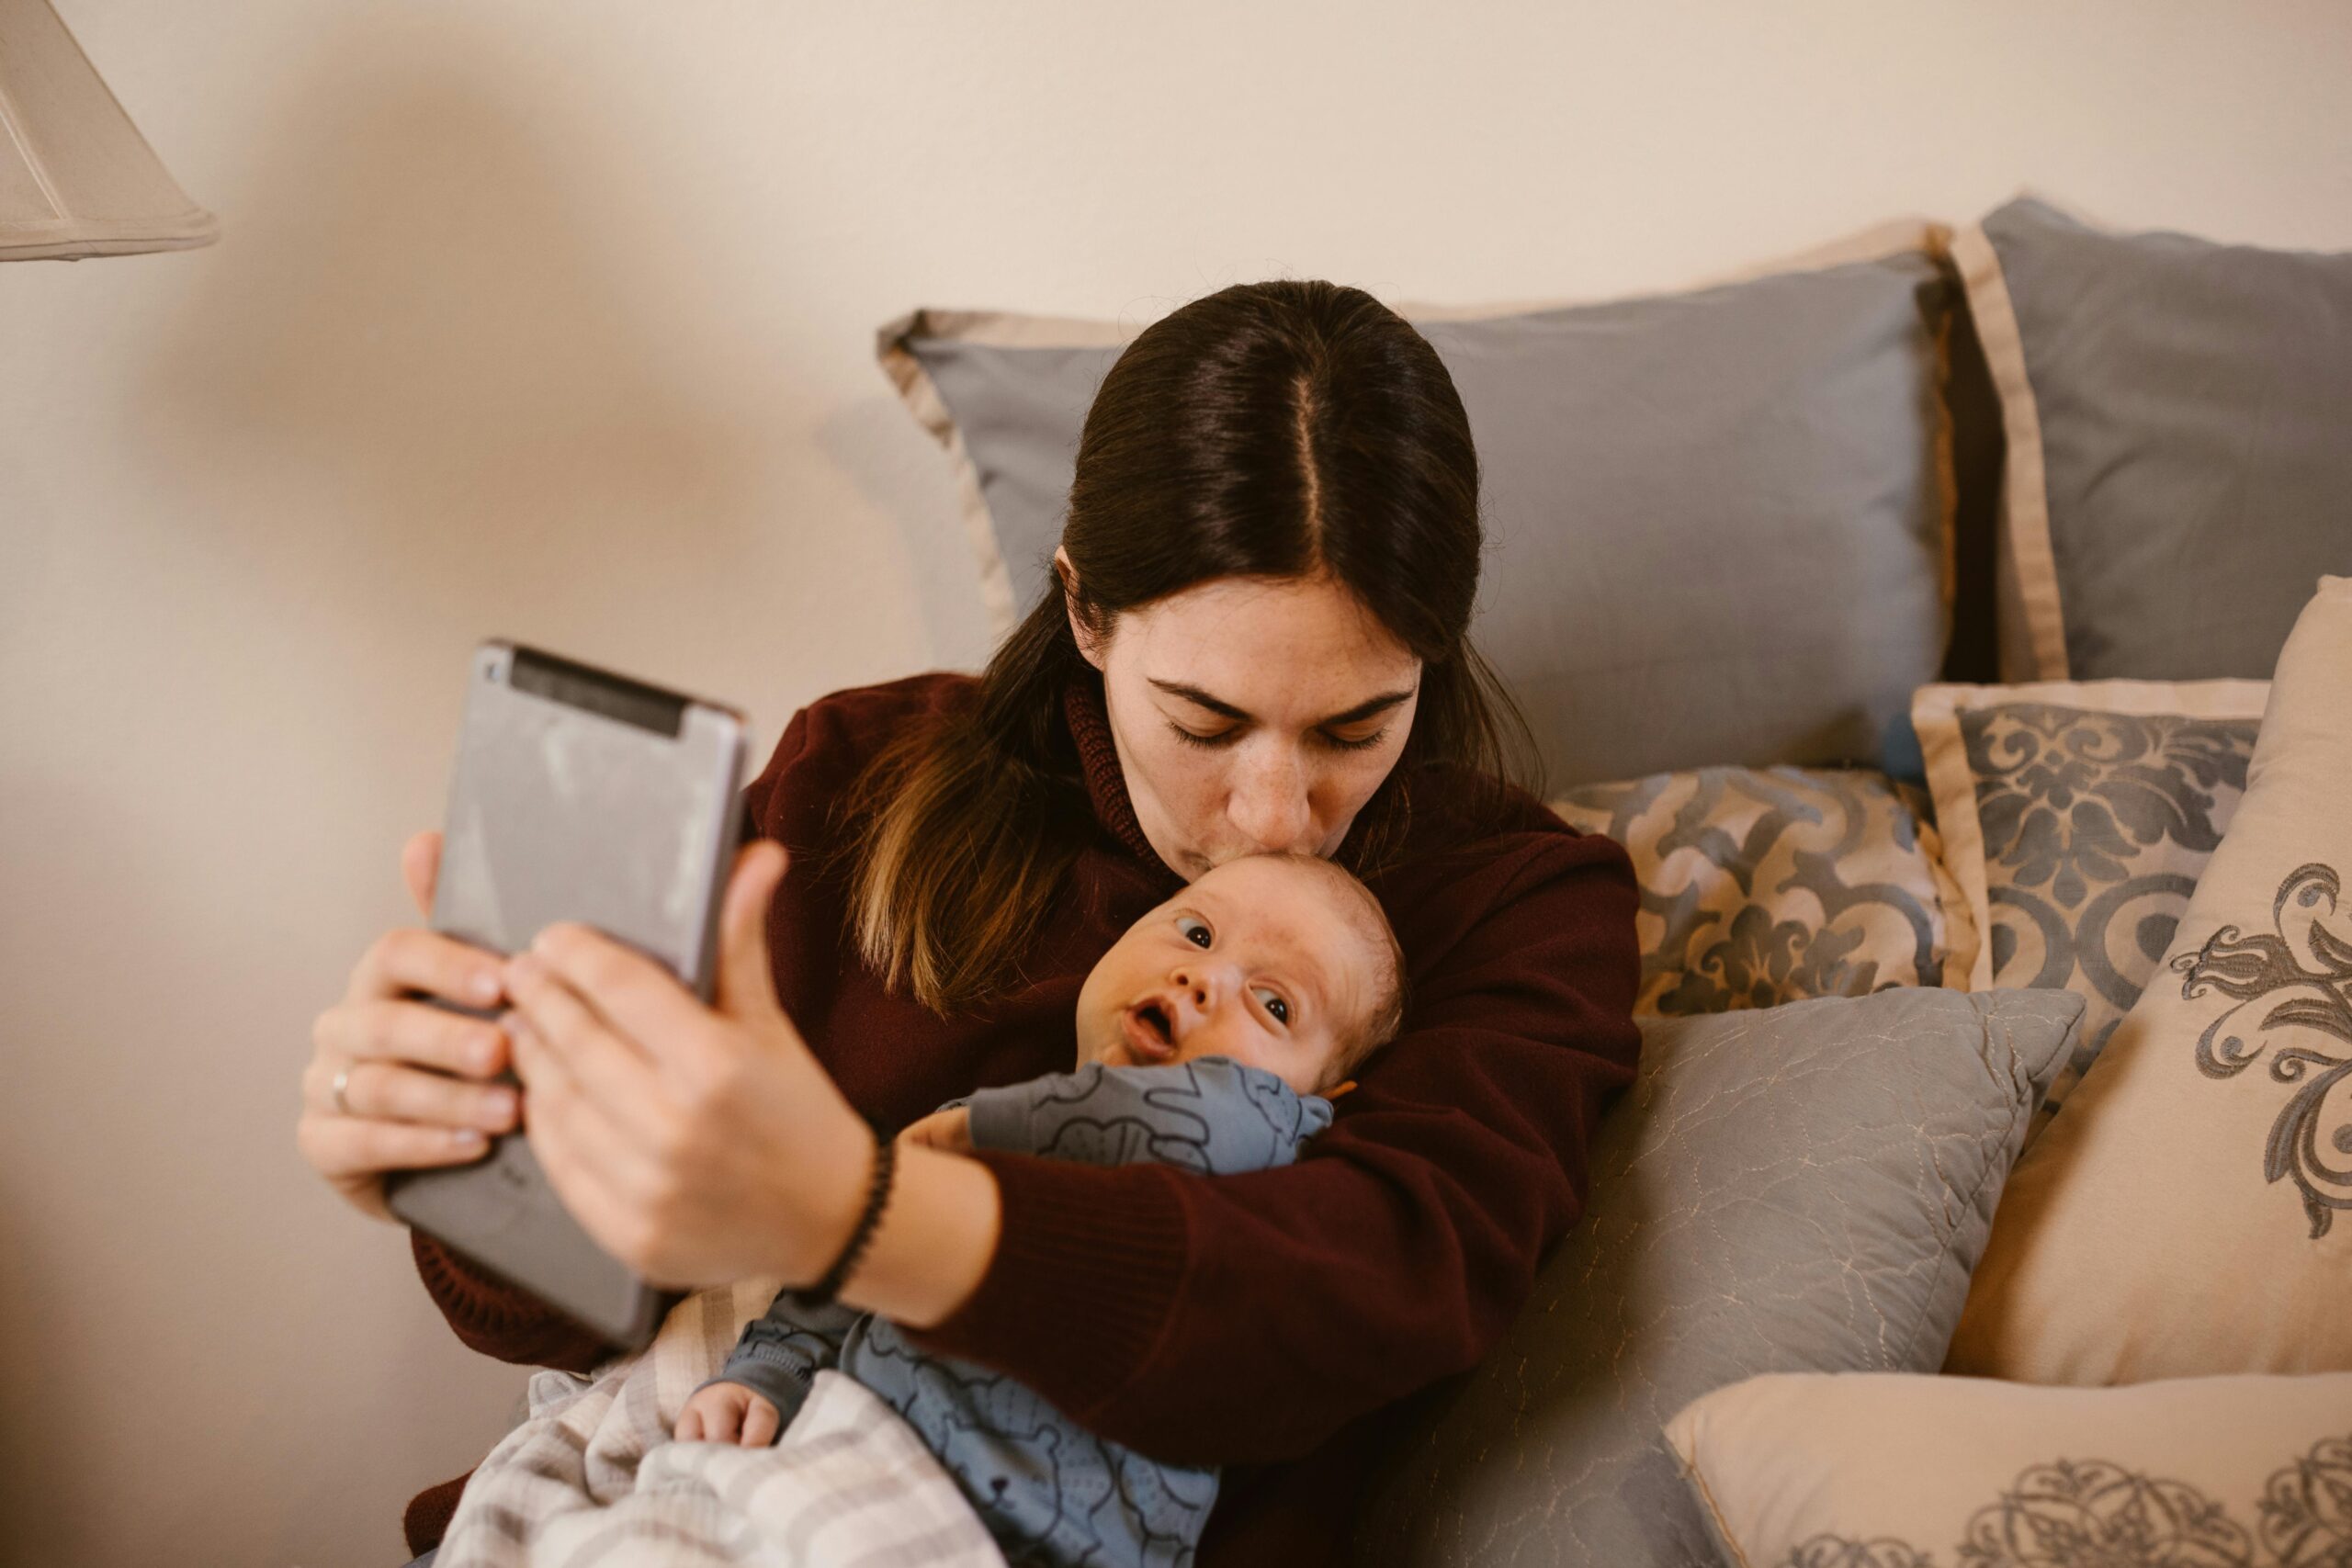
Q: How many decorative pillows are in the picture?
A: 7